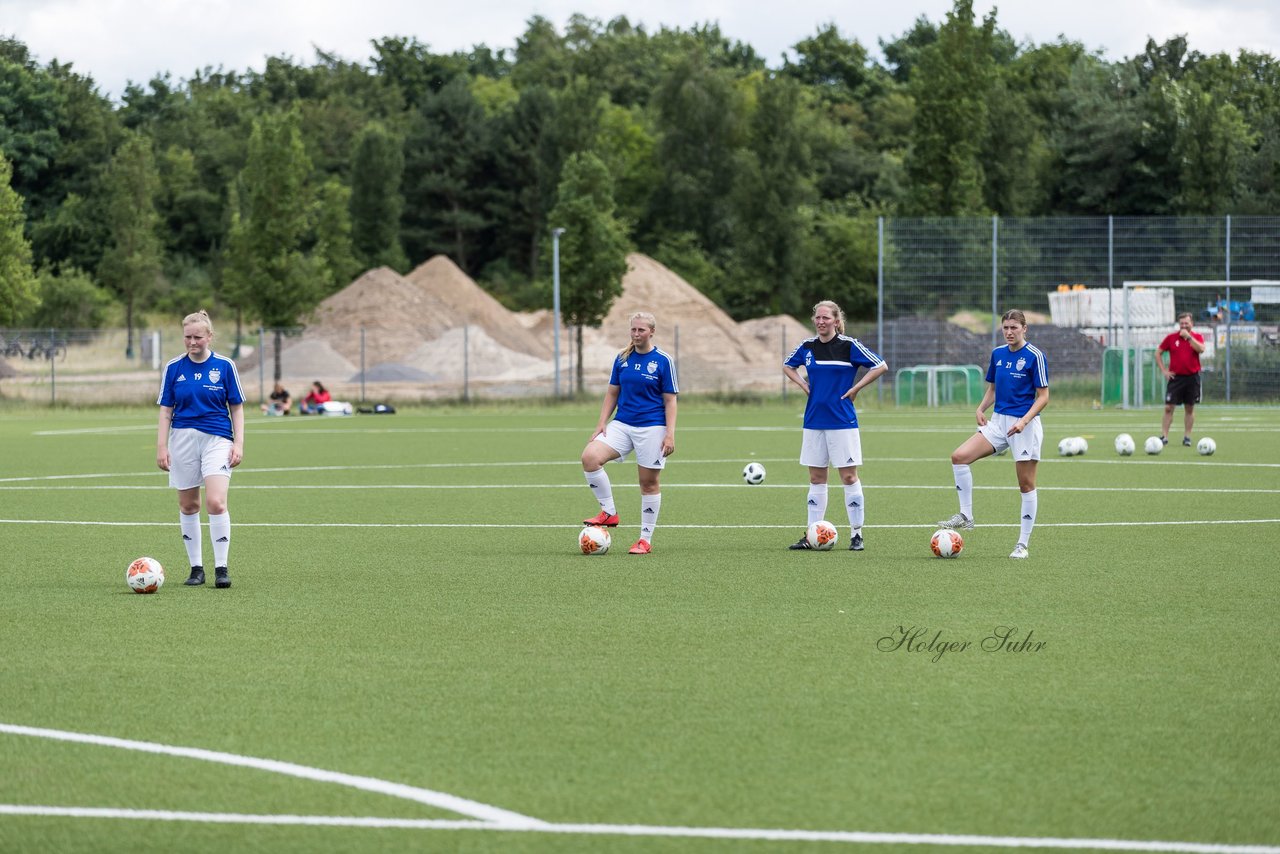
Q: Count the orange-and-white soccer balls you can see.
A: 4